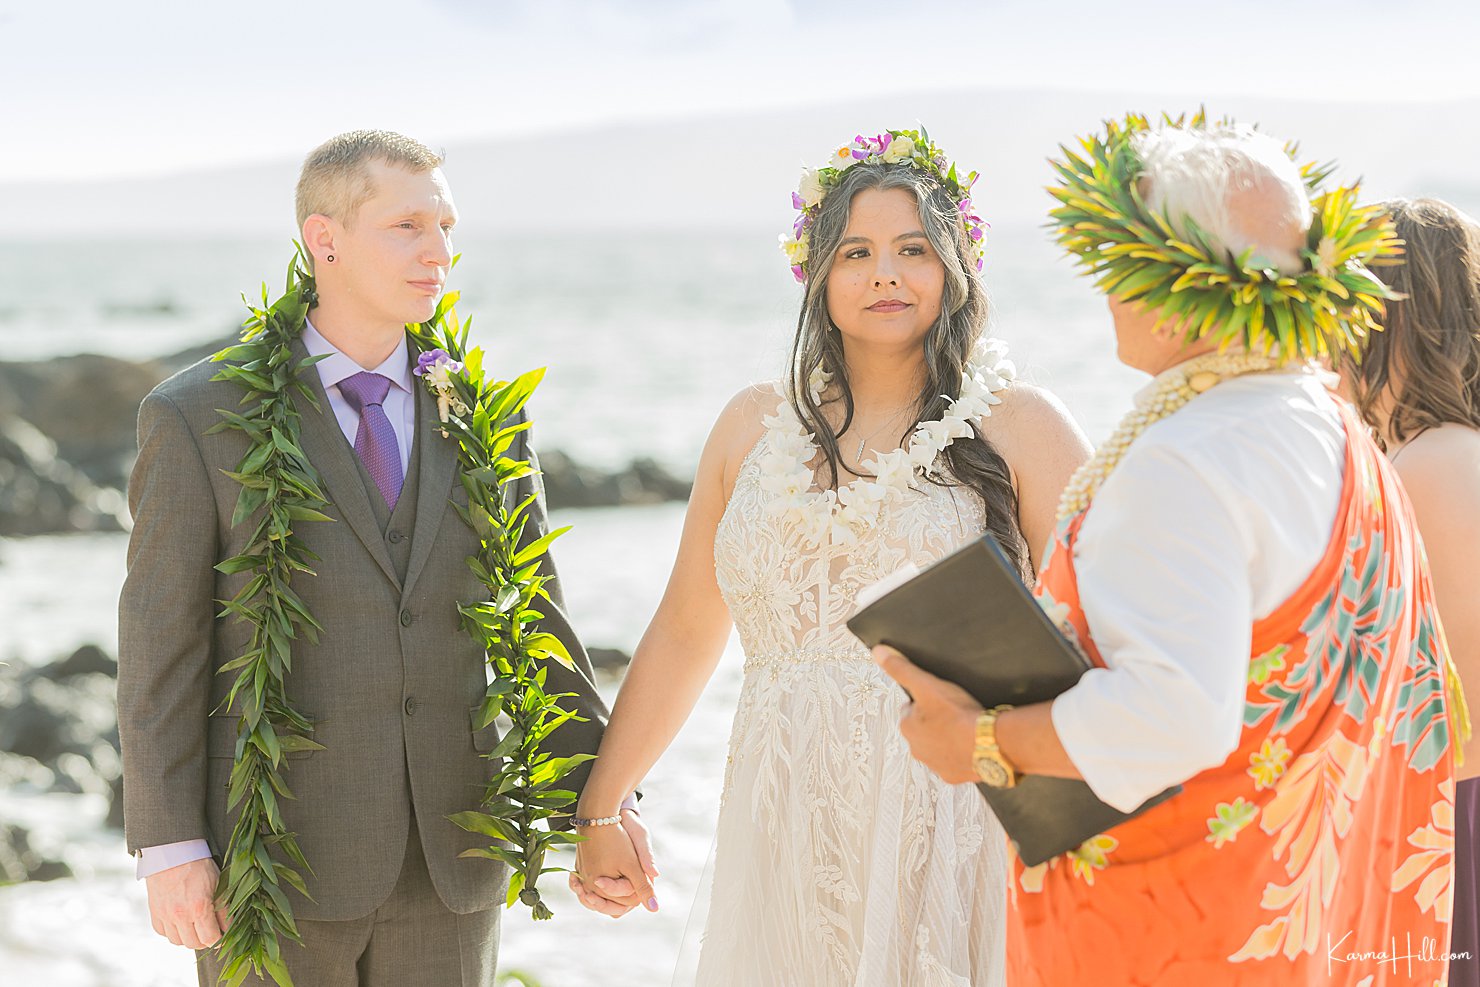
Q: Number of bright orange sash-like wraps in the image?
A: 1